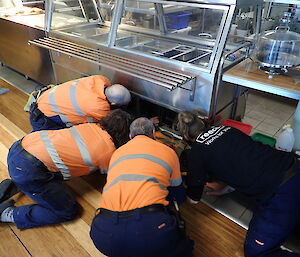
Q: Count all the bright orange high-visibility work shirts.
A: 3